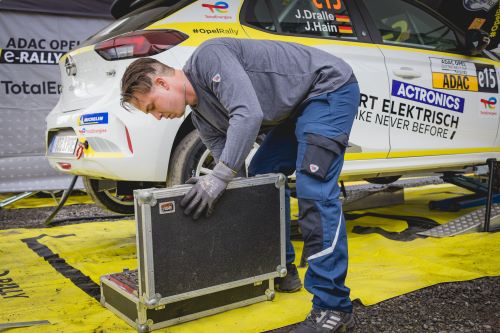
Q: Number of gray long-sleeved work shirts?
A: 1